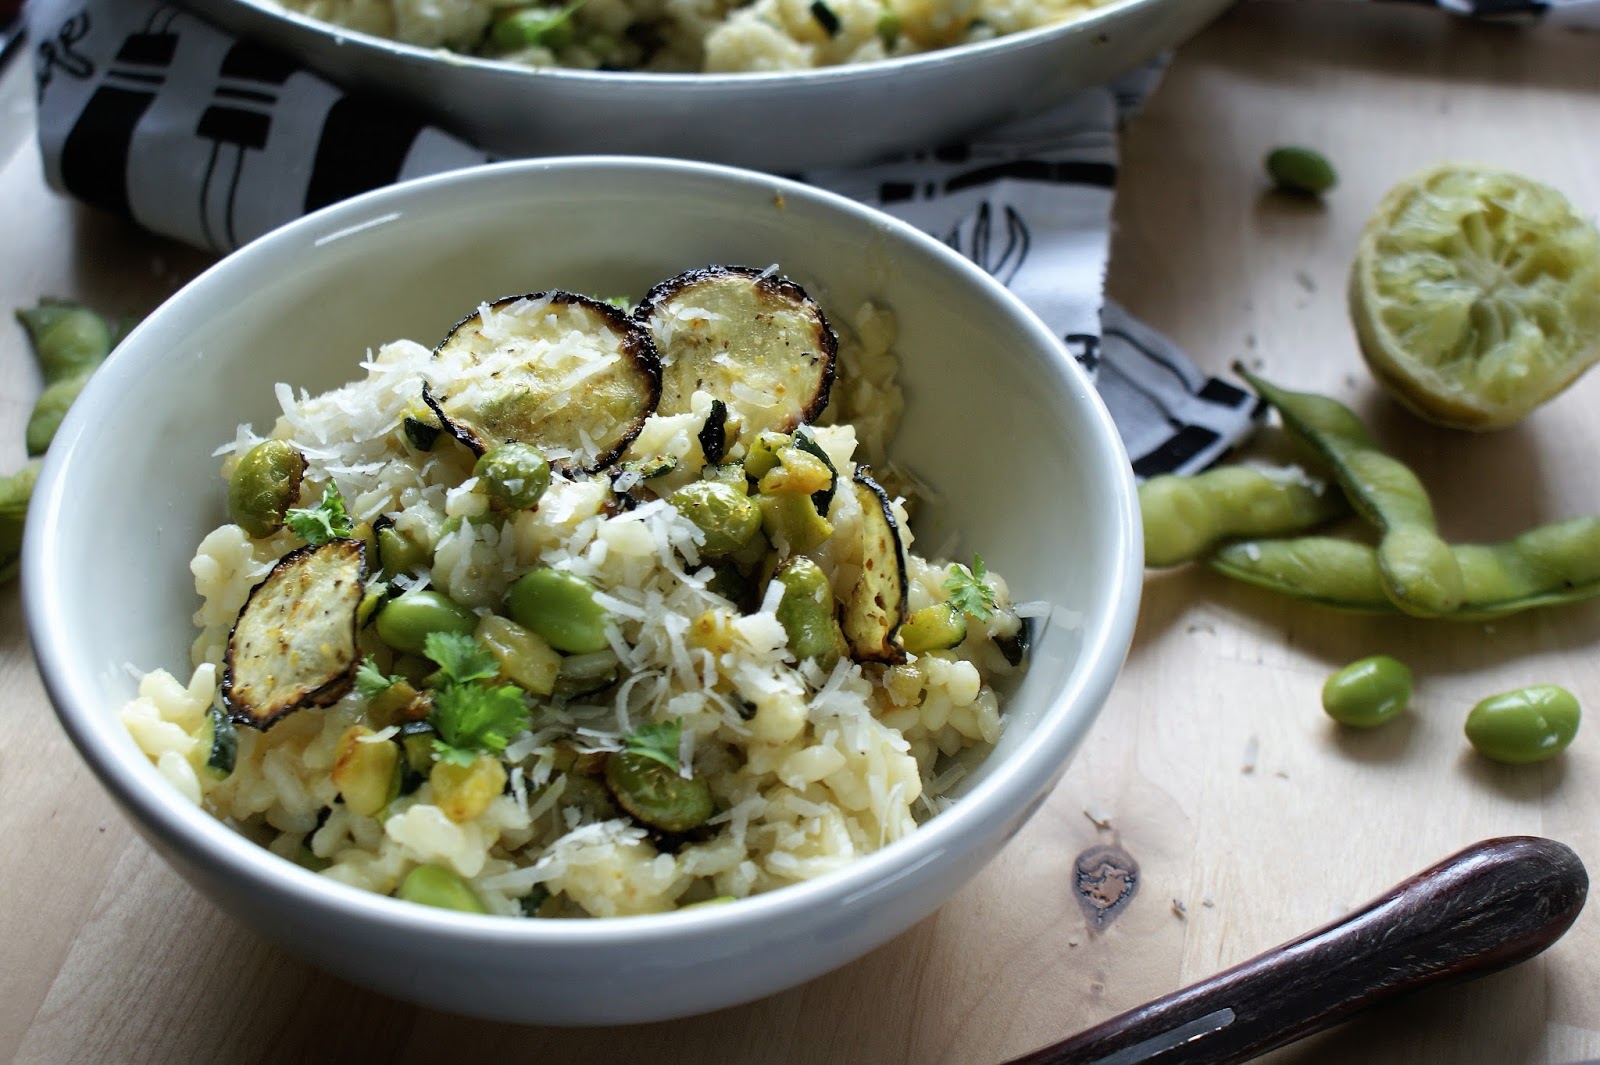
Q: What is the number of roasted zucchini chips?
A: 4